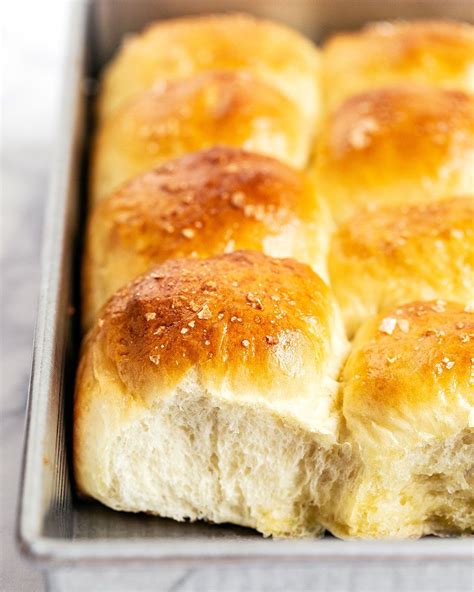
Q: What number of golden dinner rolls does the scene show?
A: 8